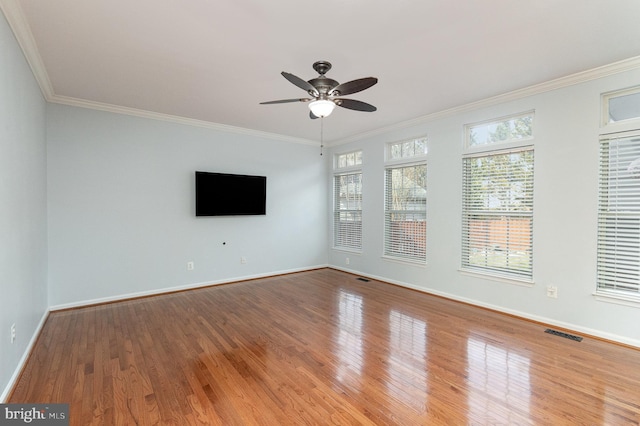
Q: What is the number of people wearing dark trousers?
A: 0